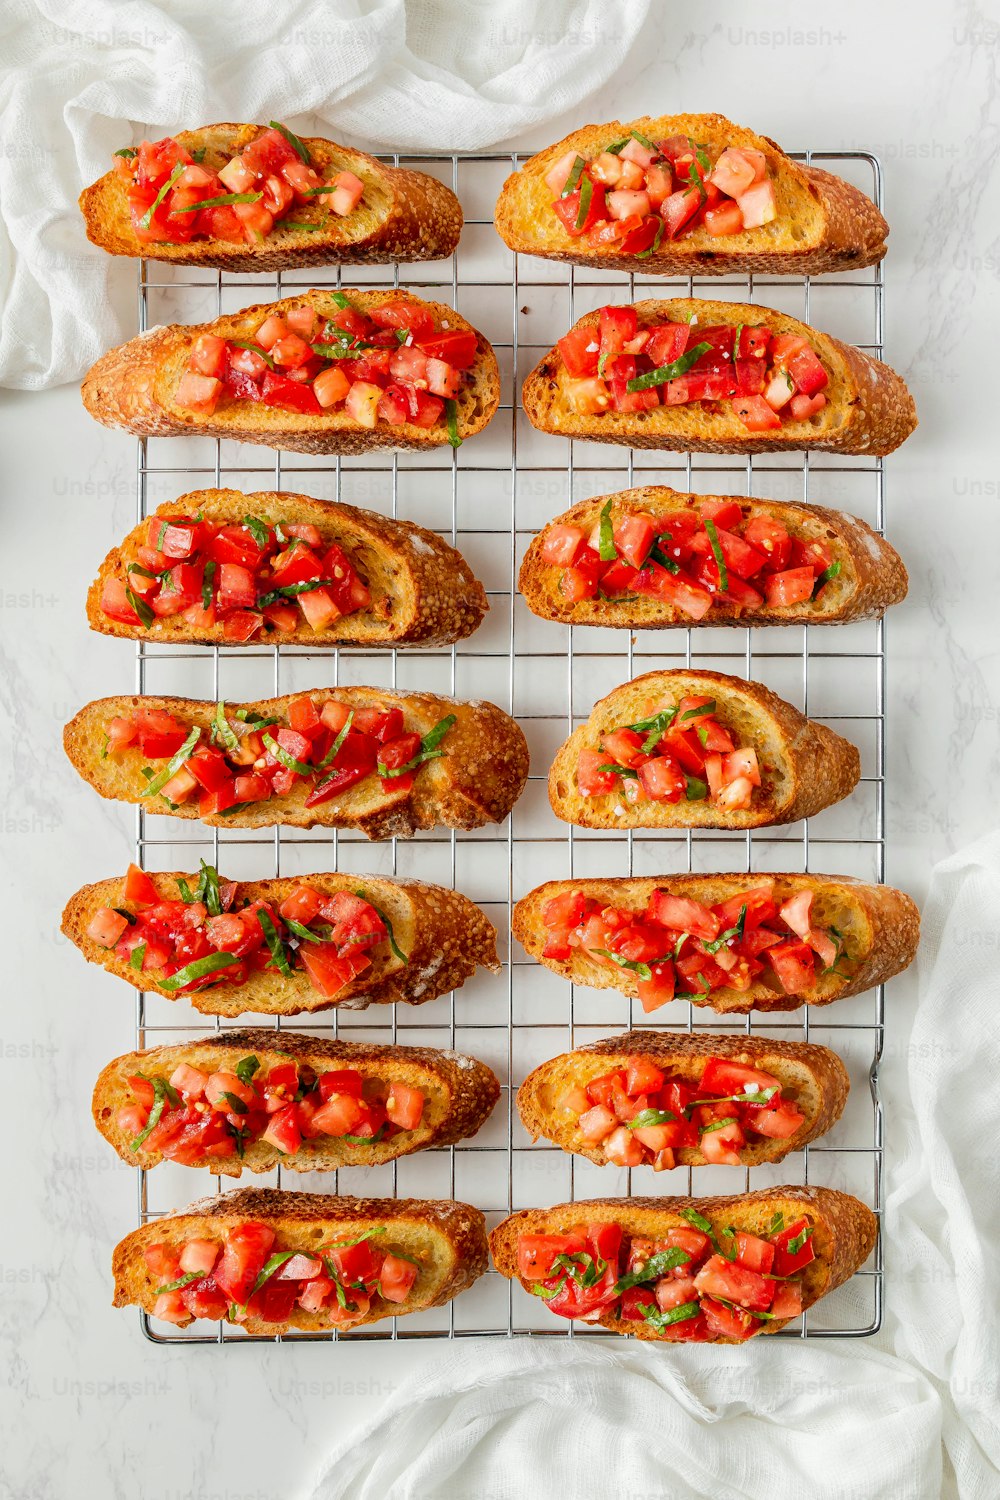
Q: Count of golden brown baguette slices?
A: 14